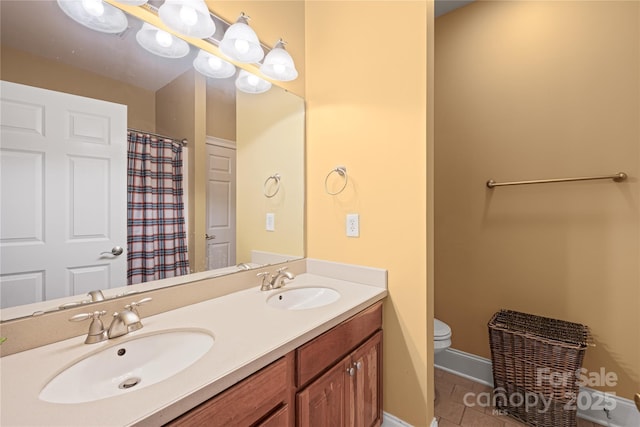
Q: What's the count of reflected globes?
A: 4